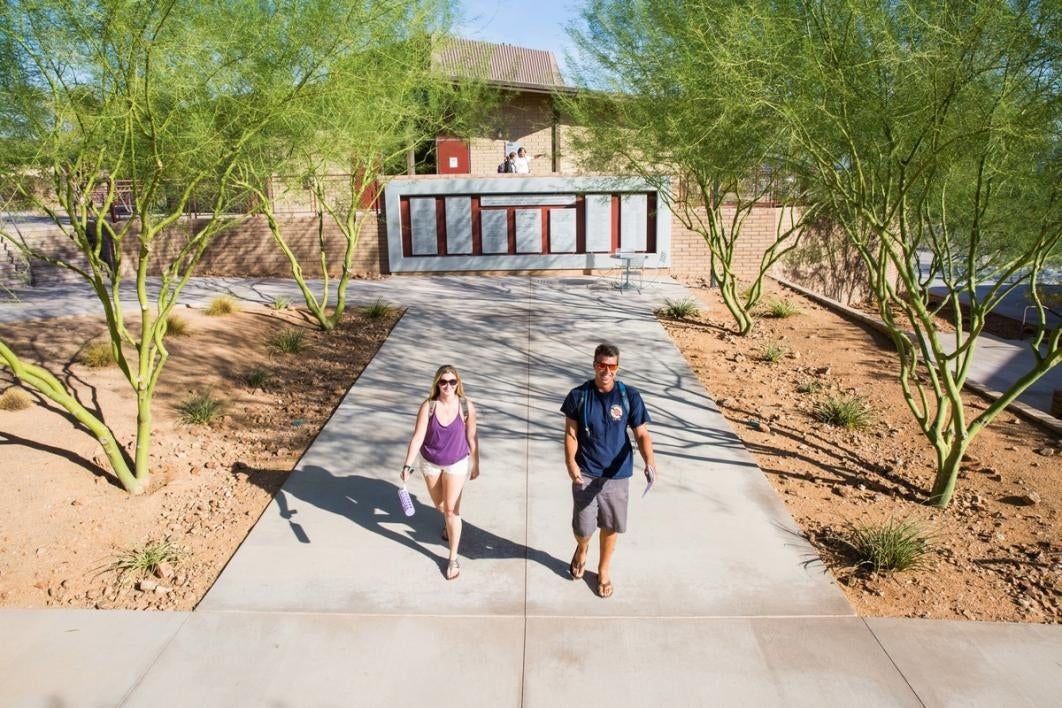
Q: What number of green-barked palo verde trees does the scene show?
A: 4